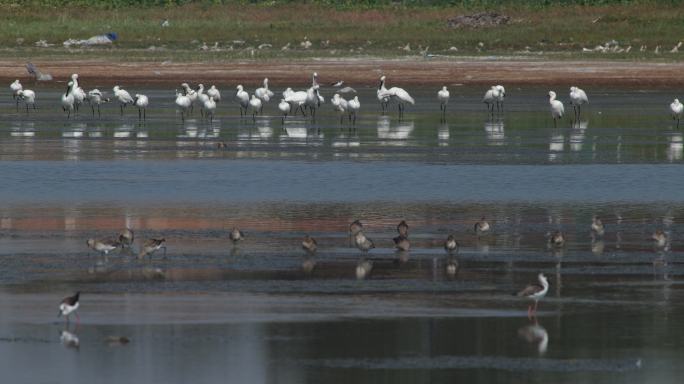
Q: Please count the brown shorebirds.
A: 14